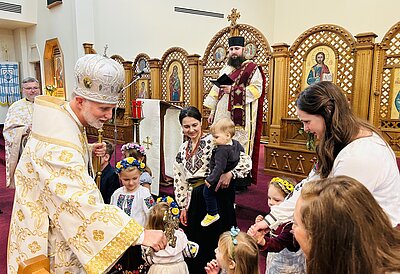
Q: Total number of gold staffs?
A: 1